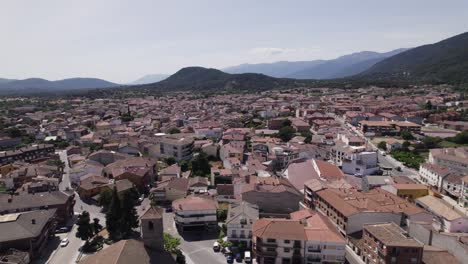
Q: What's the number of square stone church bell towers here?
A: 1